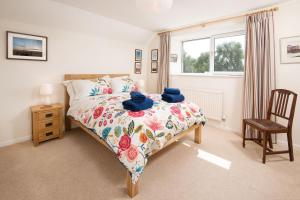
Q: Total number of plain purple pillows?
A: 0